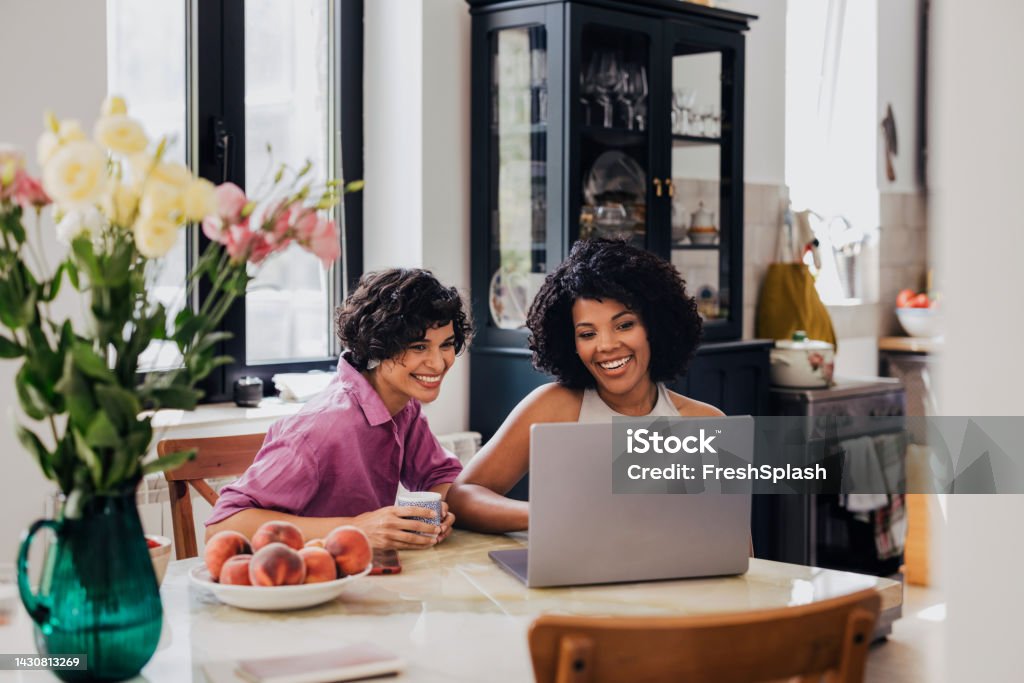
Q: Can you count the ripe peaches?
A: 7